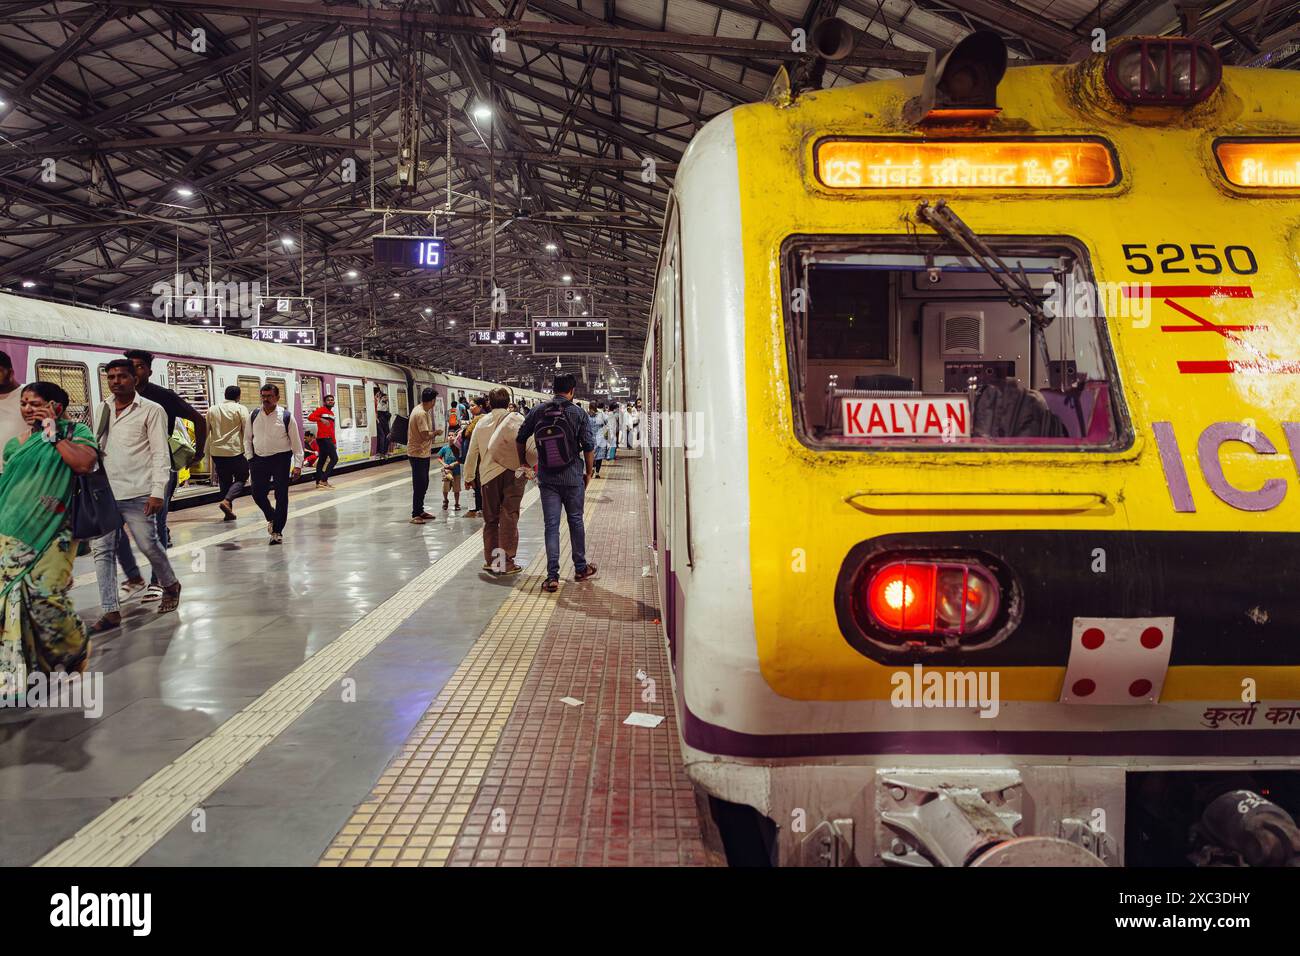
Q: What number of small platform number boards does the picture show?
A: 3